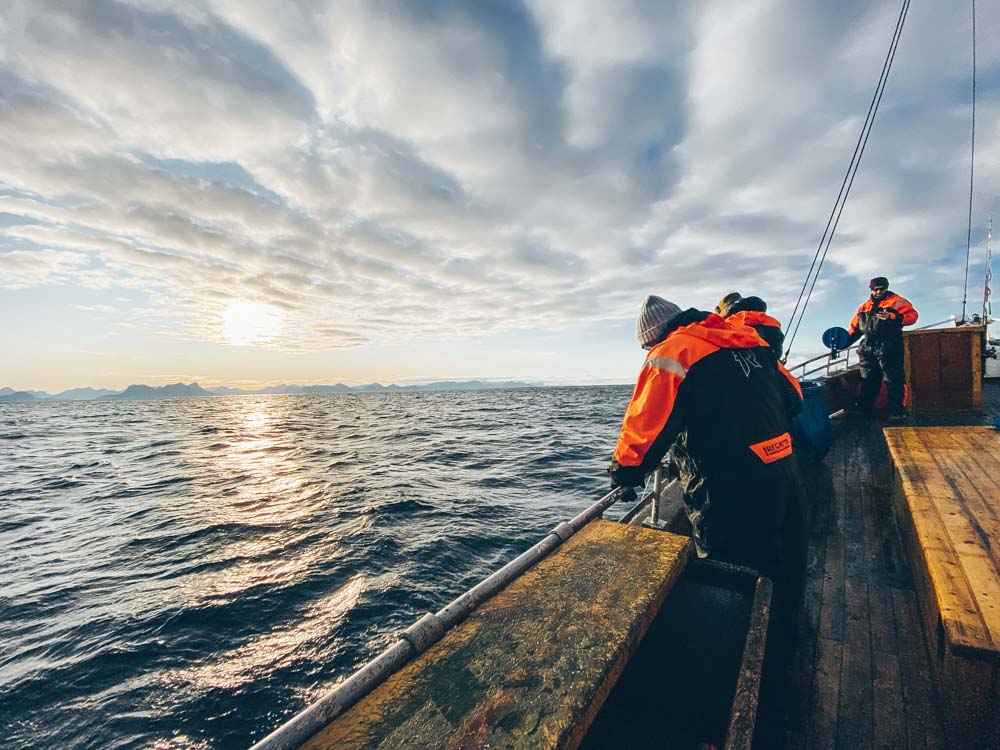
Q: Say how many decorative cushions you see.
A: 0